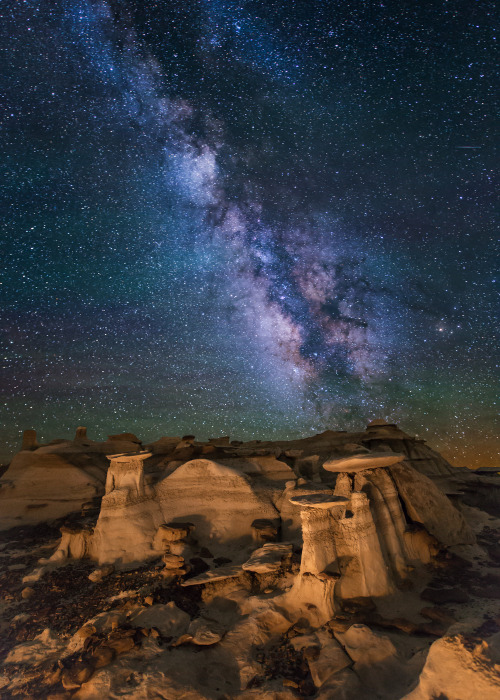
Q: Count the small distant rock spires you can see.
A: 2